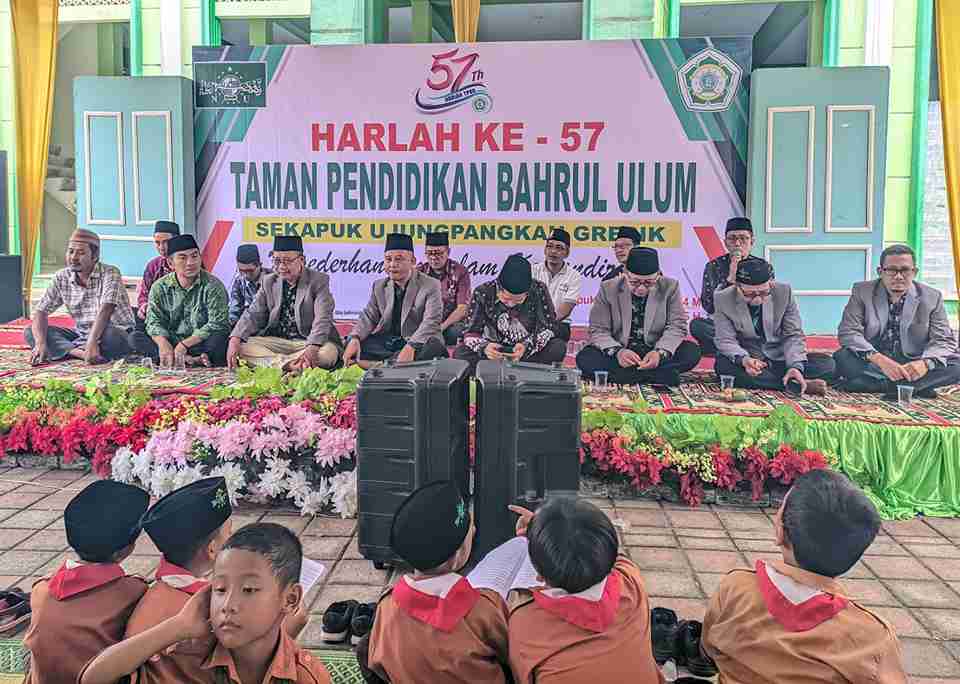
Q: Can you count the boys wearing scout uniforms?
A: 6